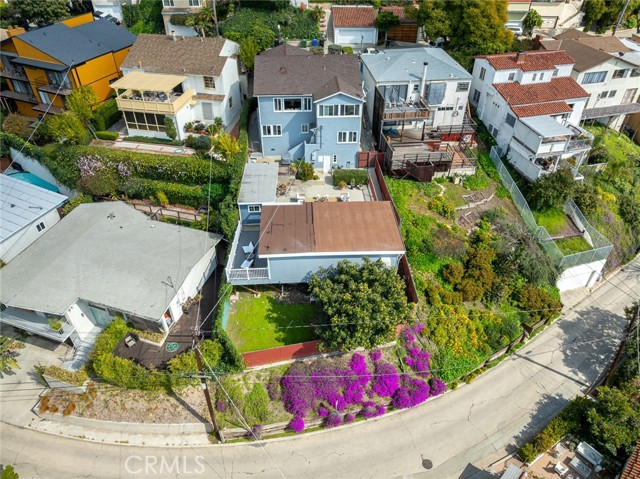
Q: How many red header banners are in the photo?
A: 0